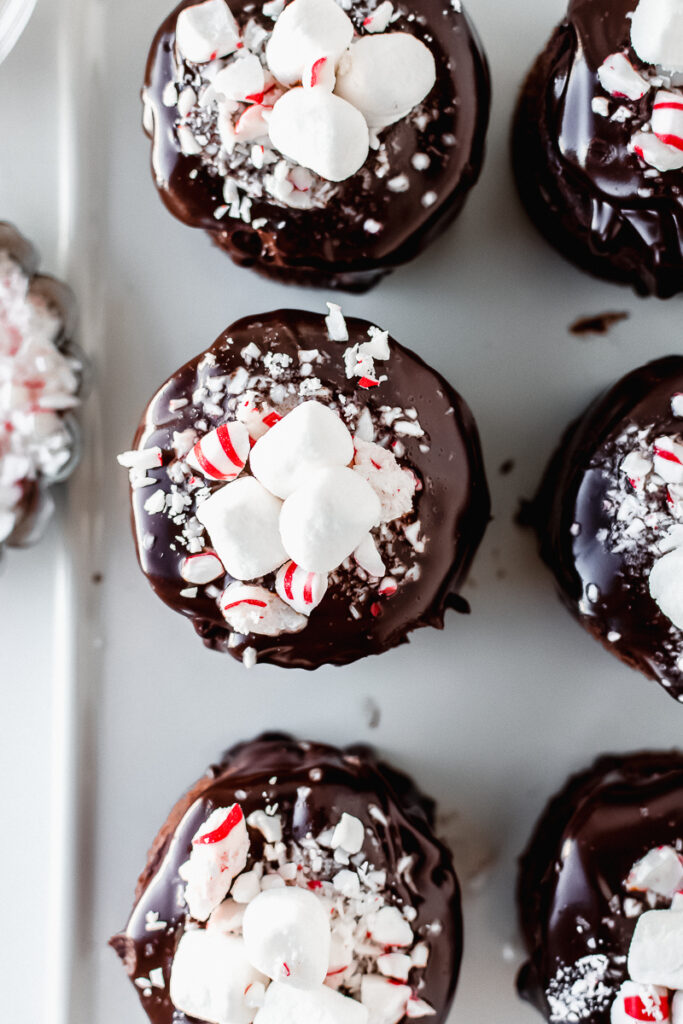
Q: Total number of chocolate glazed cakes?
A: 6